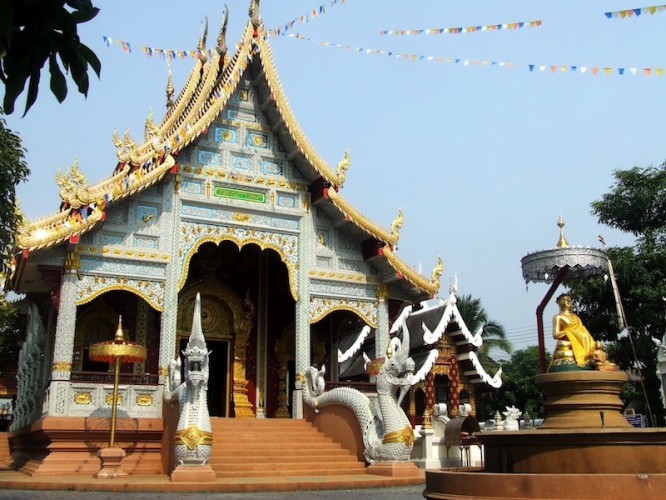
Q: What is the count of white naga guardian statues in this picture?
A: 2